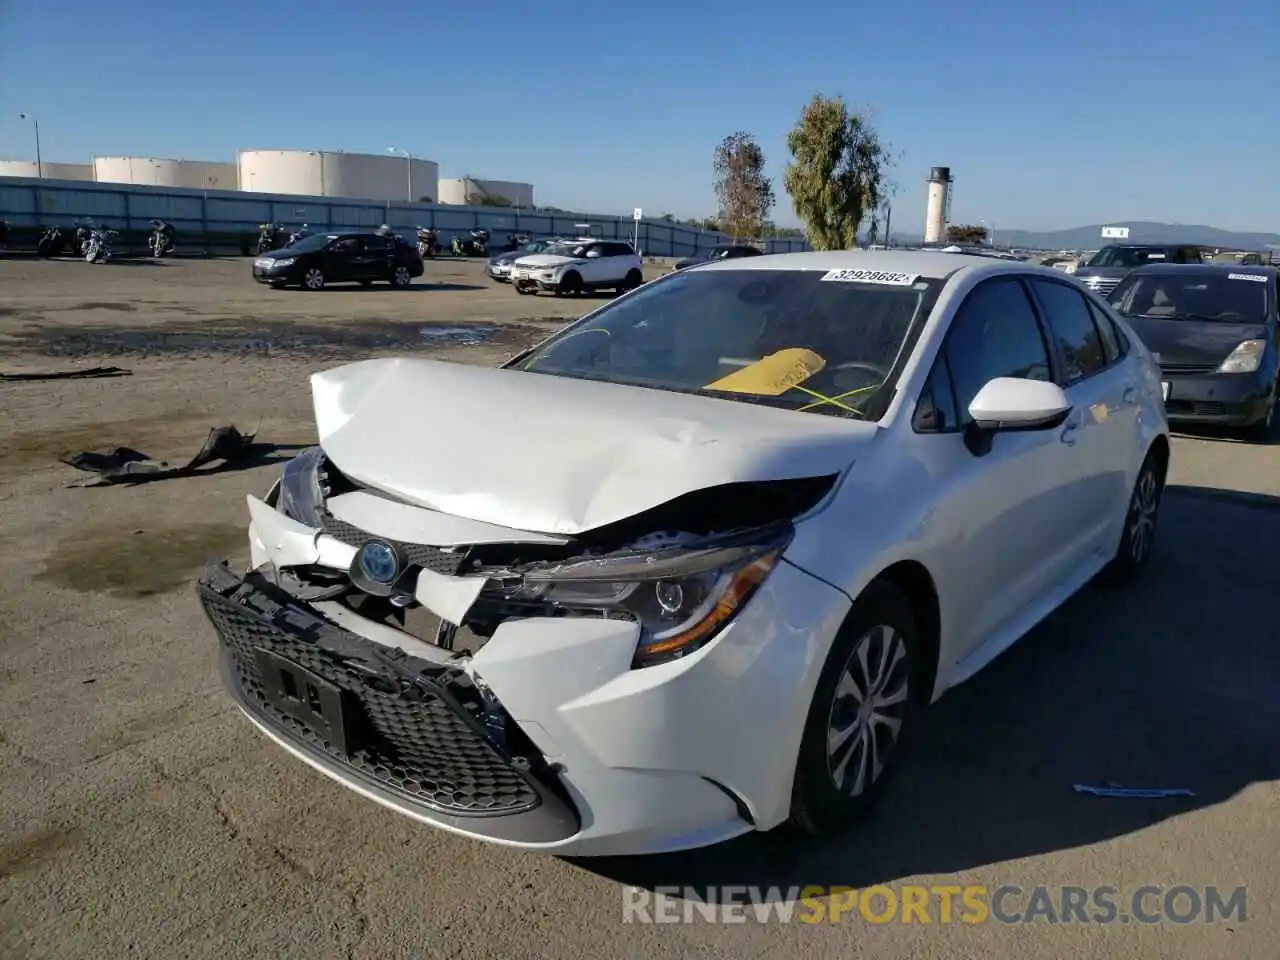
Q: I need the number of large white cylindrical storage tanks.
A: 4